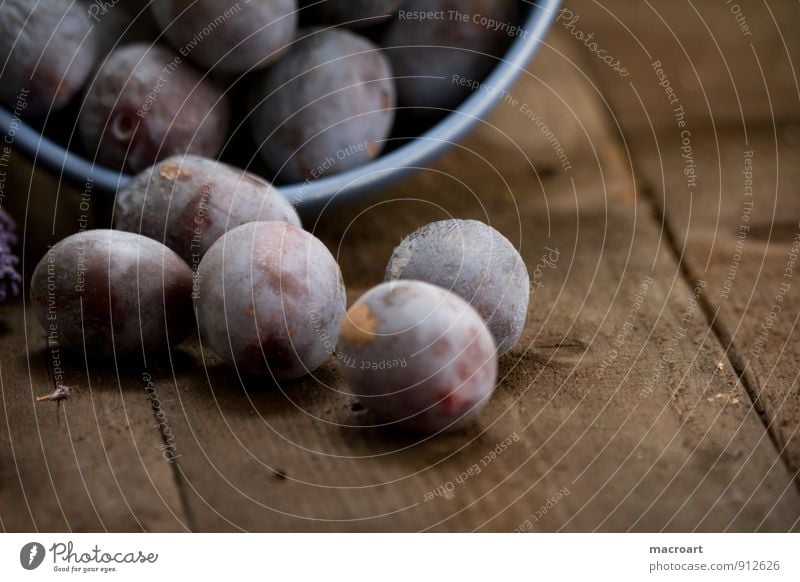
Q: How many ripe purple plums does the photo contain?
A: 11